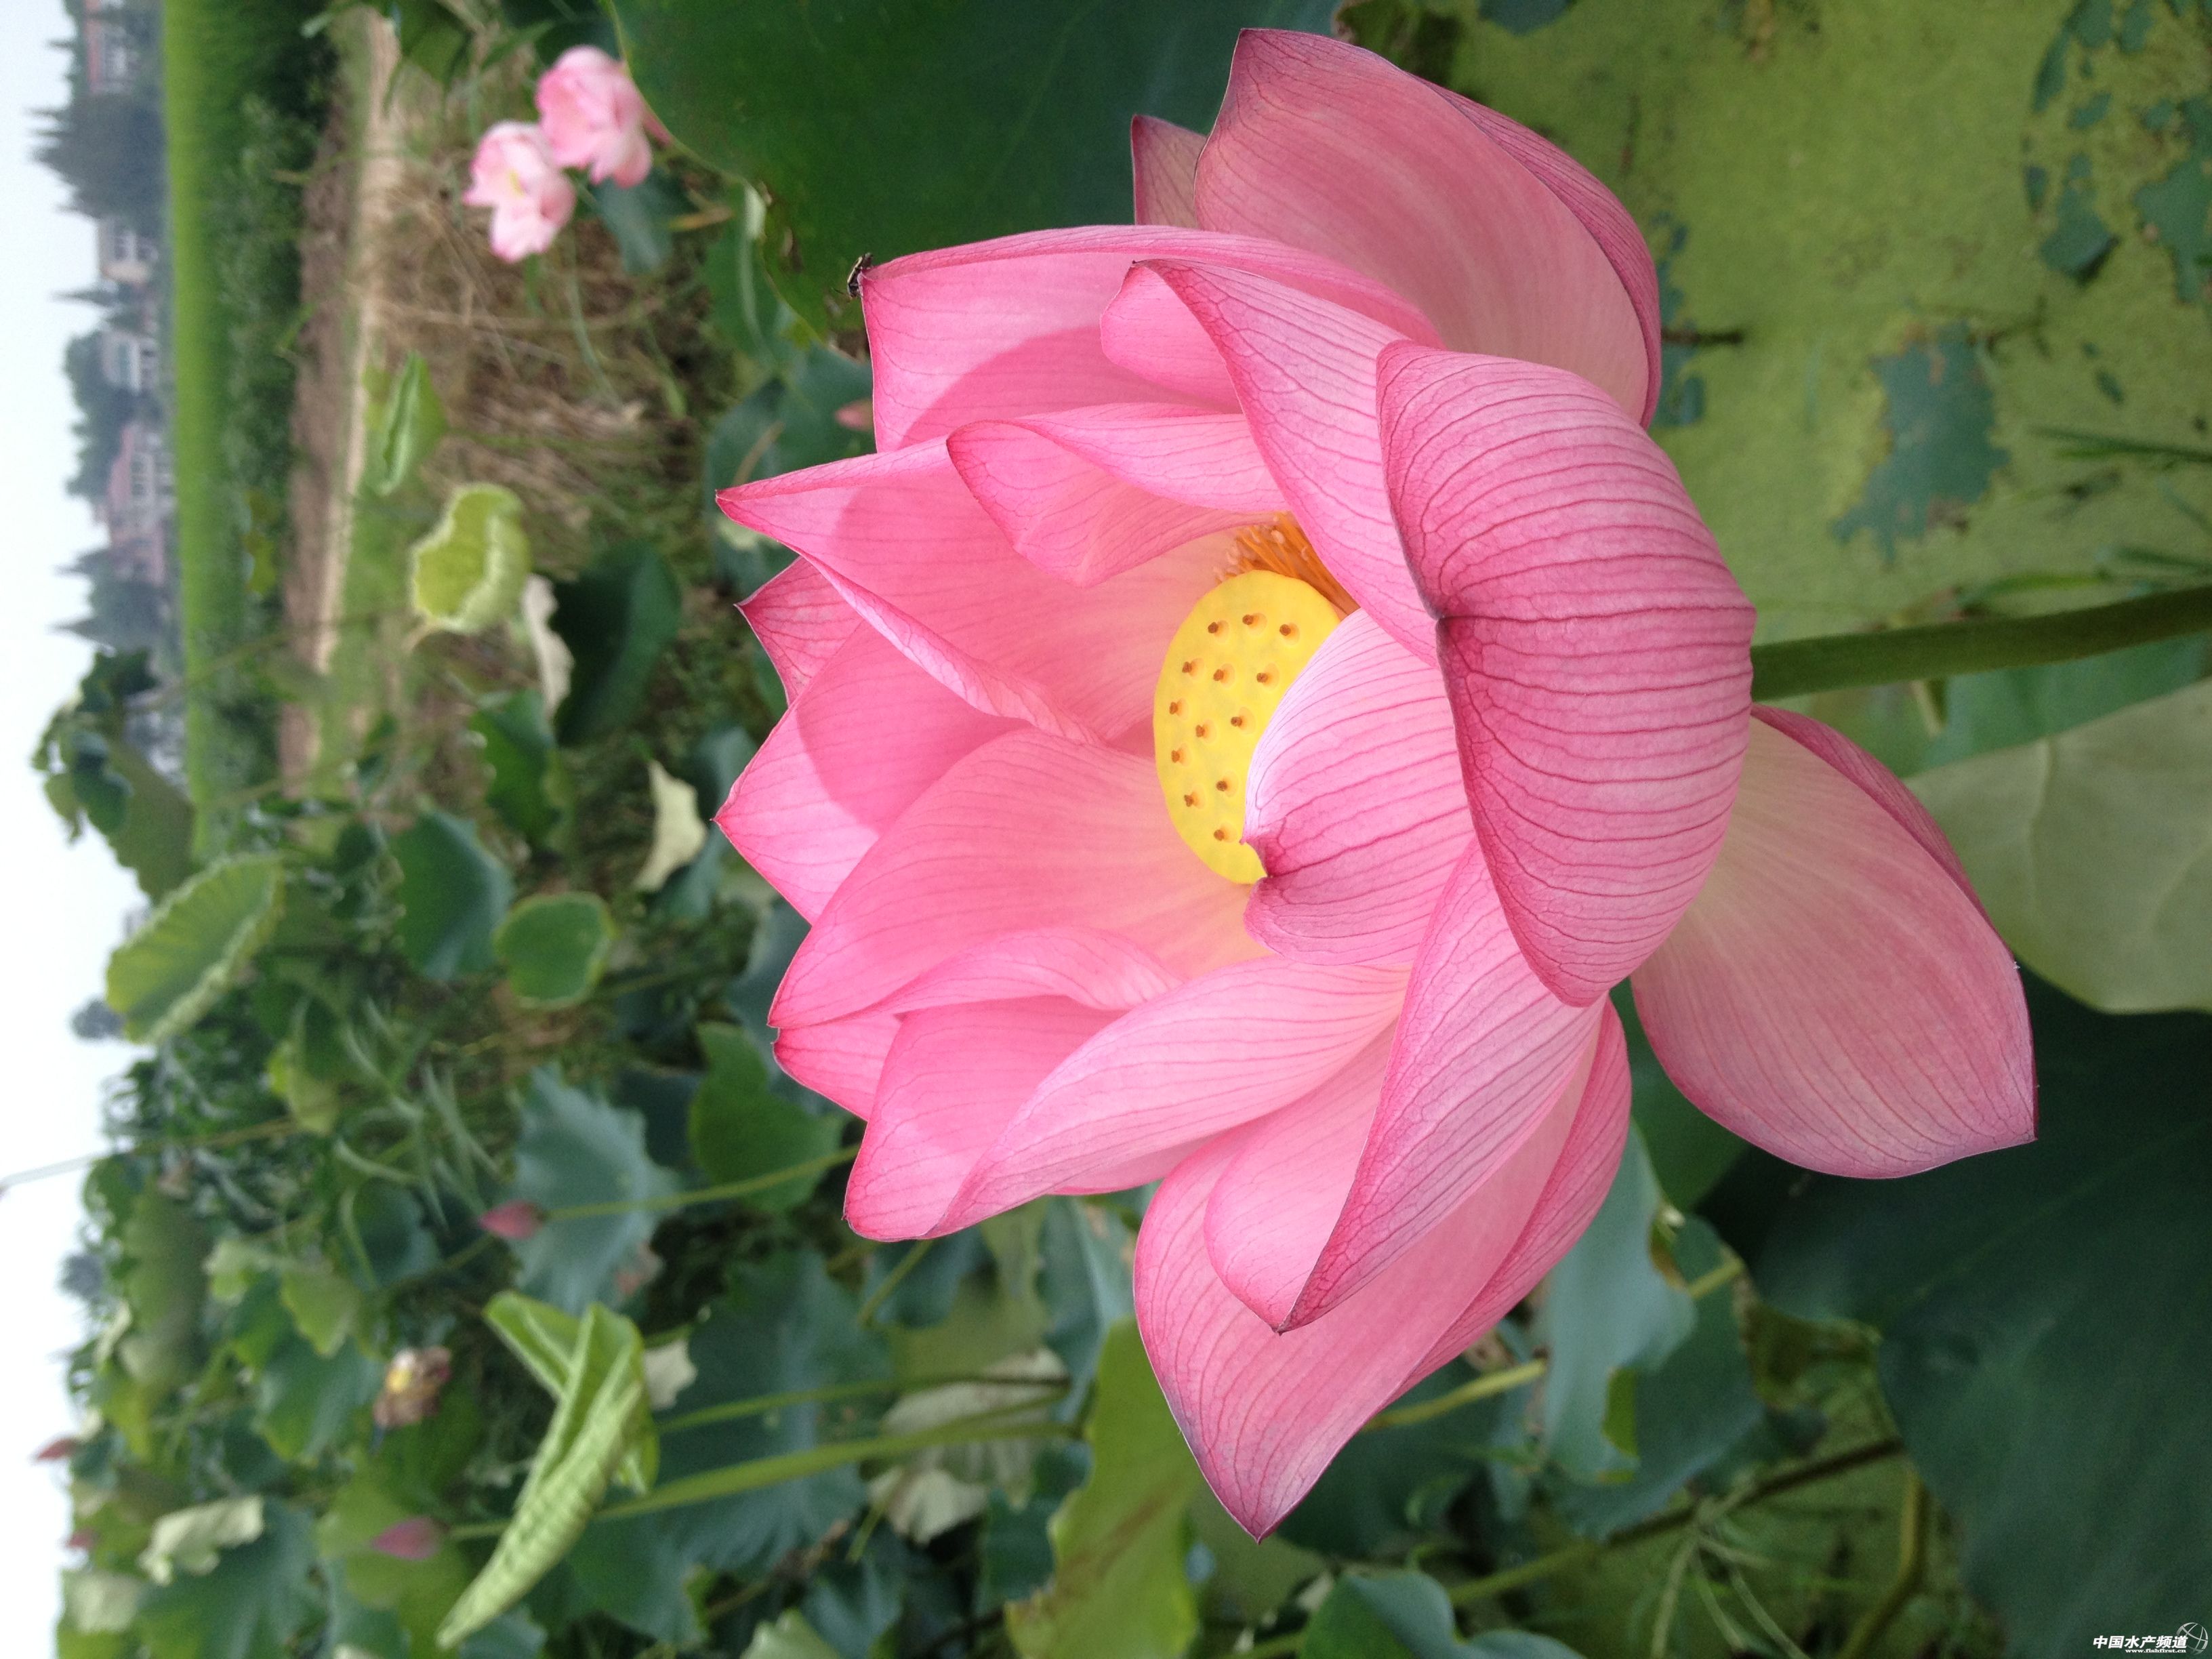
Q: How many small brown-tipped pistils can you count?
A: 13